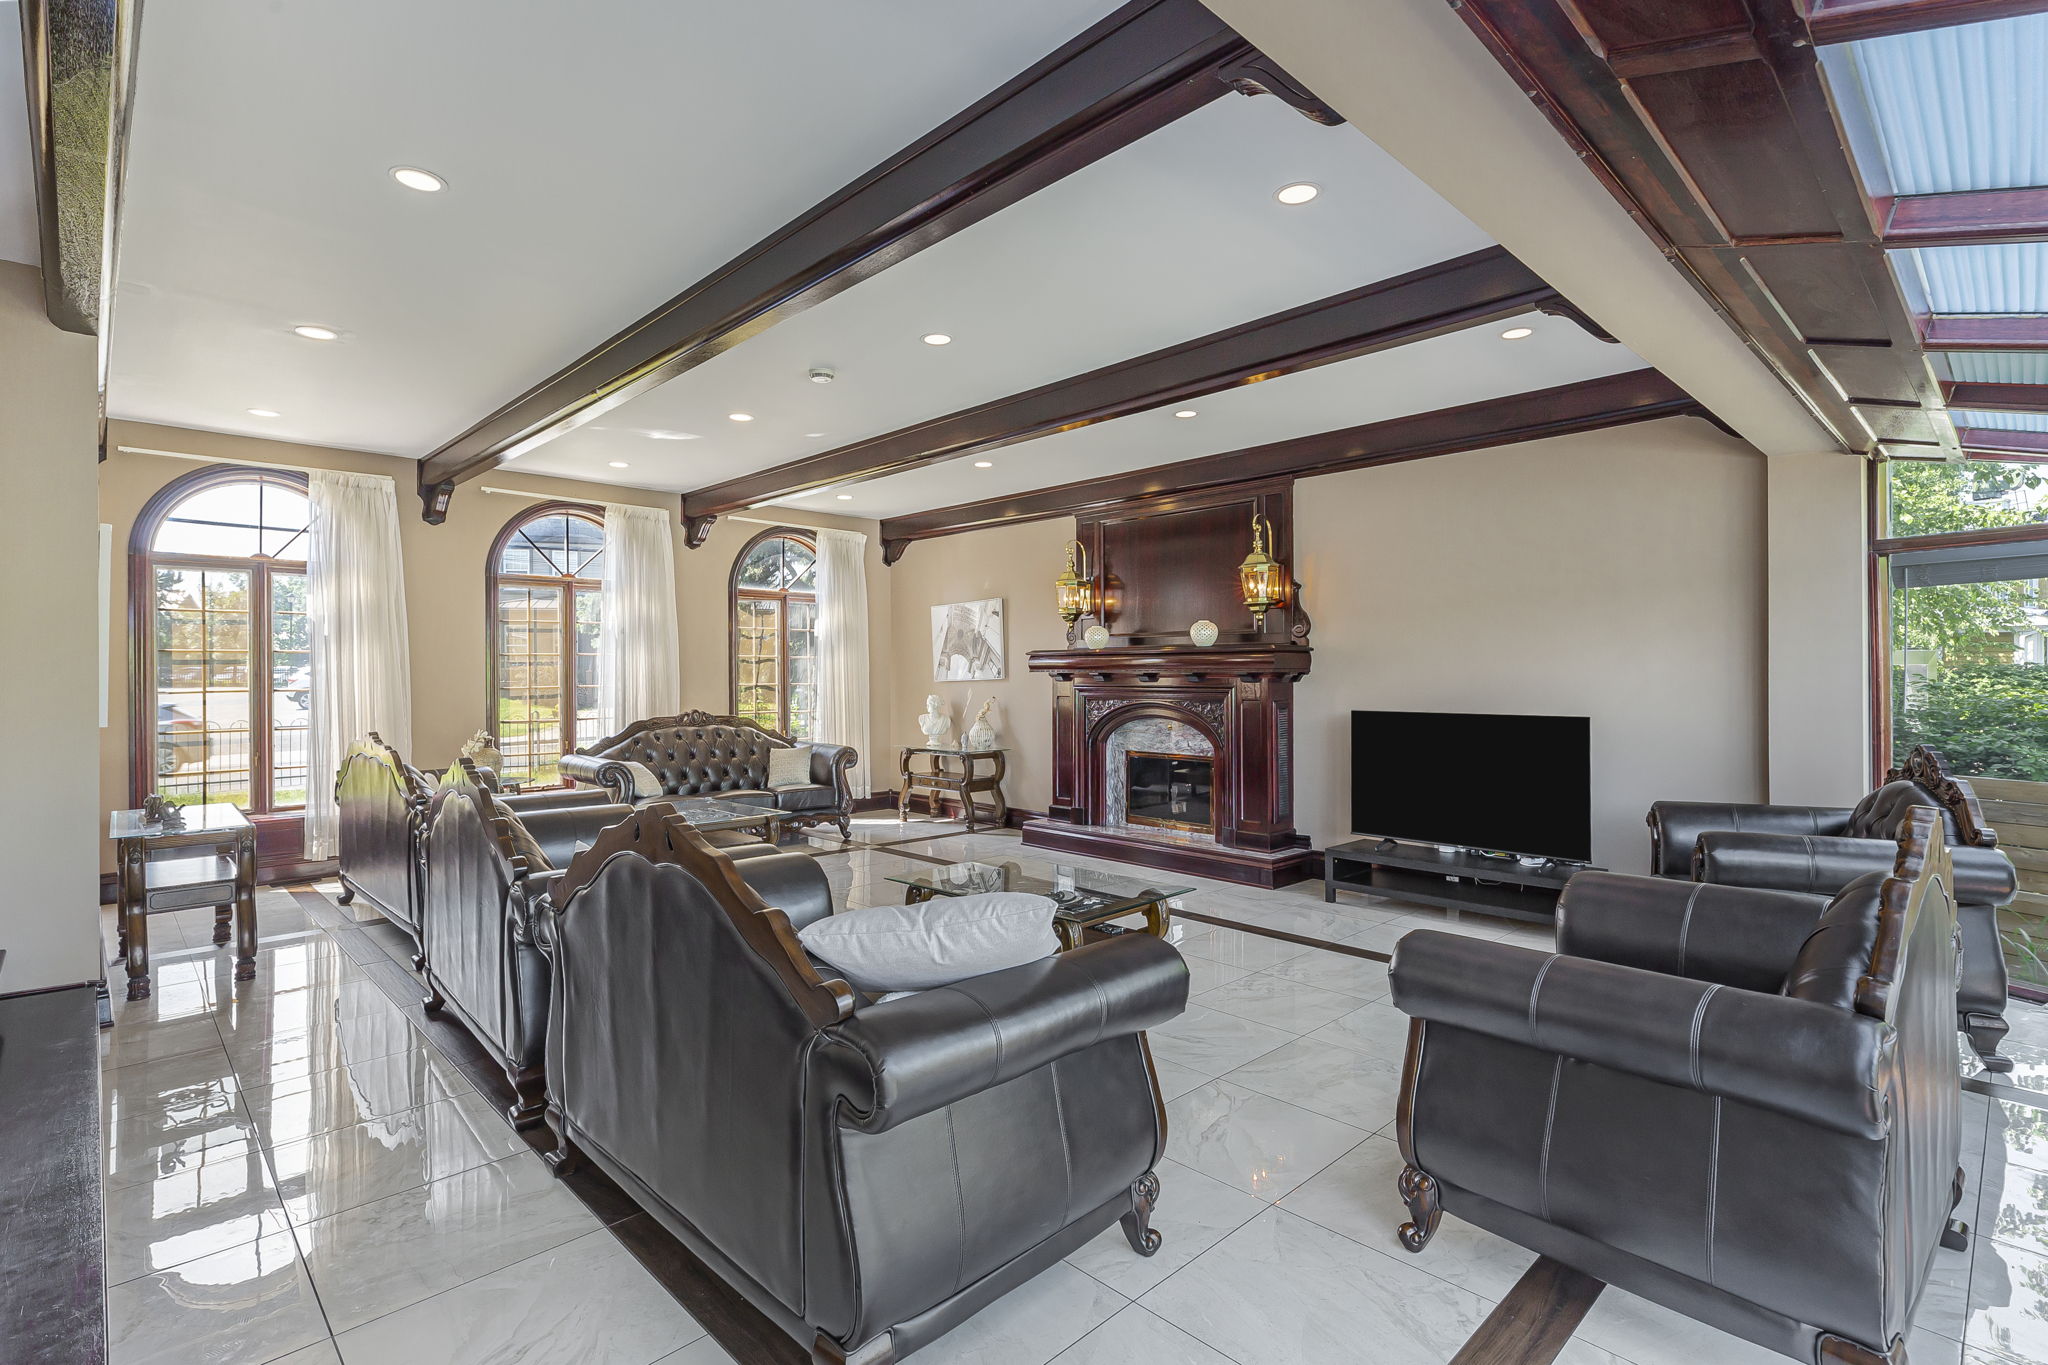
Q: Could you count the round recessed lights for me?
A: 11